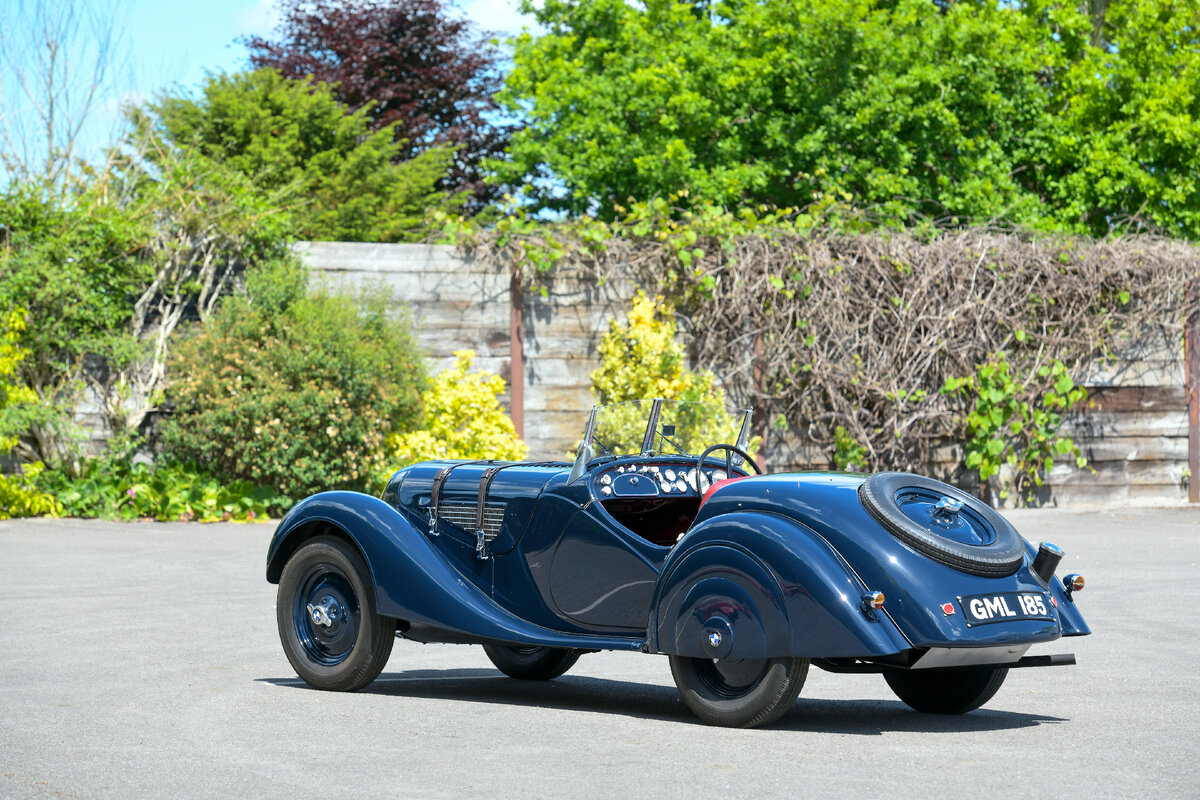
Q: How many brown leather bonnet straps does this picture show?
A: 2